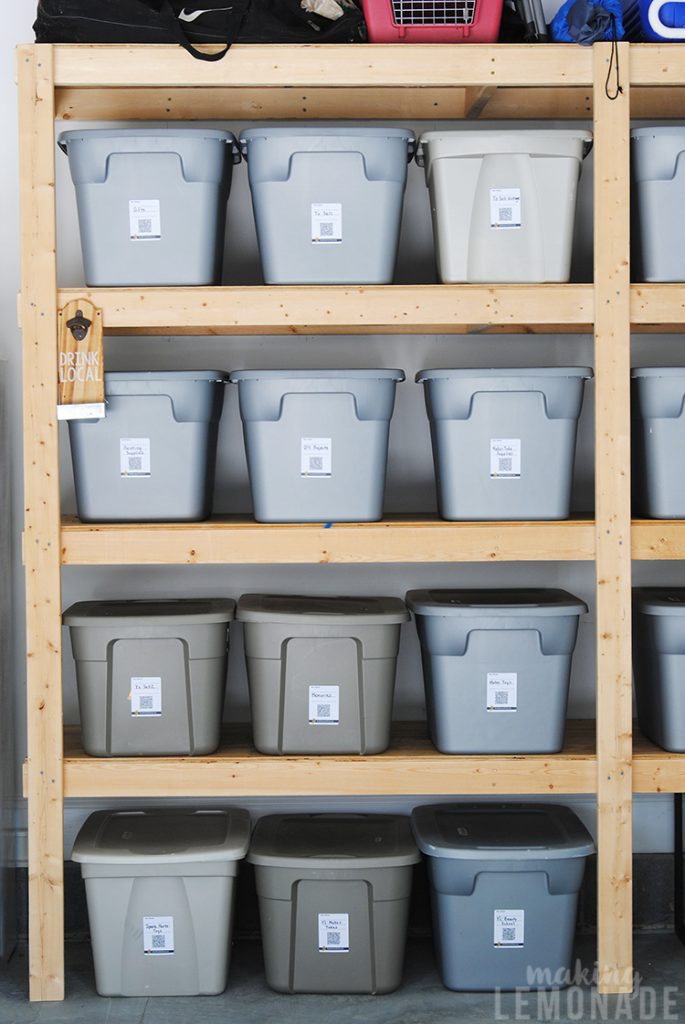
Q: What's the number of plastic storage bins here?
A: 15